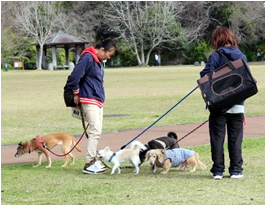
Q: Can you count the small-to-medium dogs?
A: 4